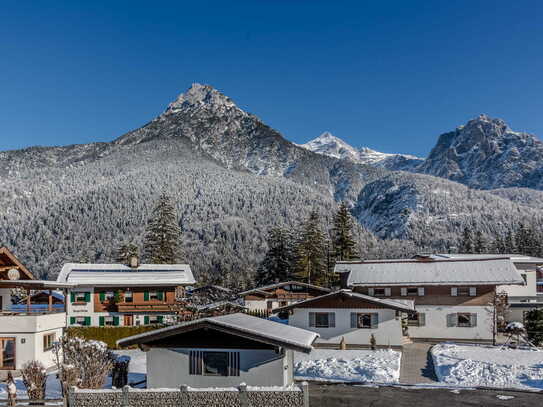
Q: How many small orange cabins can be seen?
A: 0